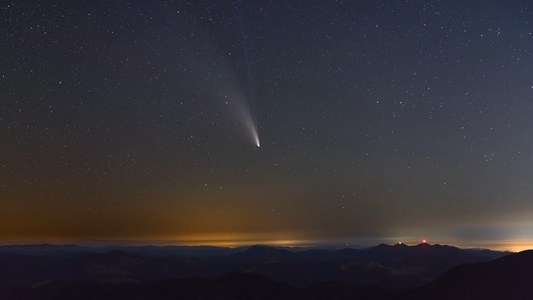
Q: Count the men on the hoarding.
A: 0